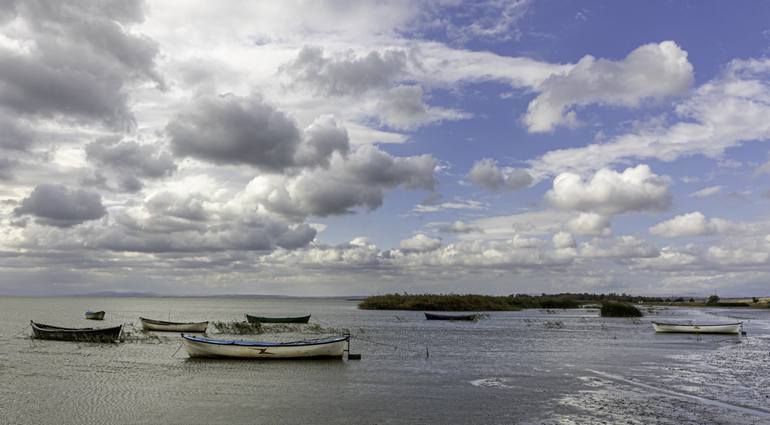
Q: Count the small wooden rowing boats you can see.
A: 7